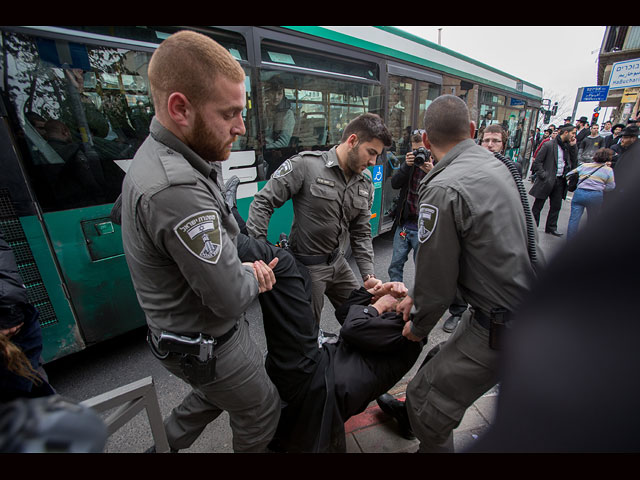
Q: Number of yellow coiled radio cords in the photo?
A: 0